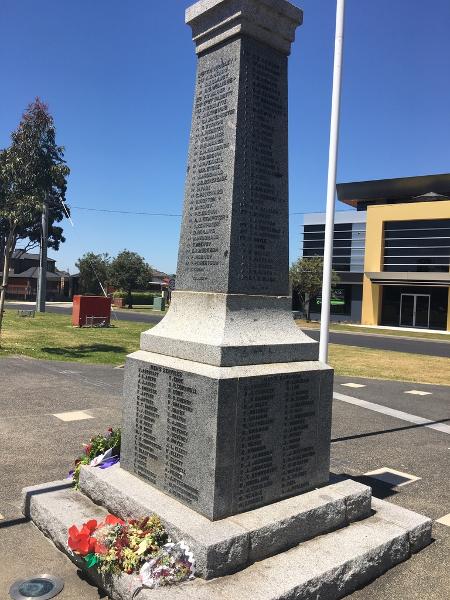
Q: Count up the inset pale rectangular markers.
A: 5